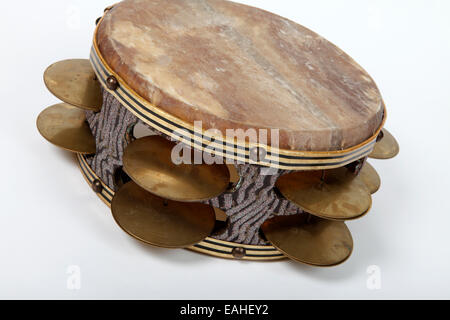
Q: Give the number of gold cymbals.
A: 8